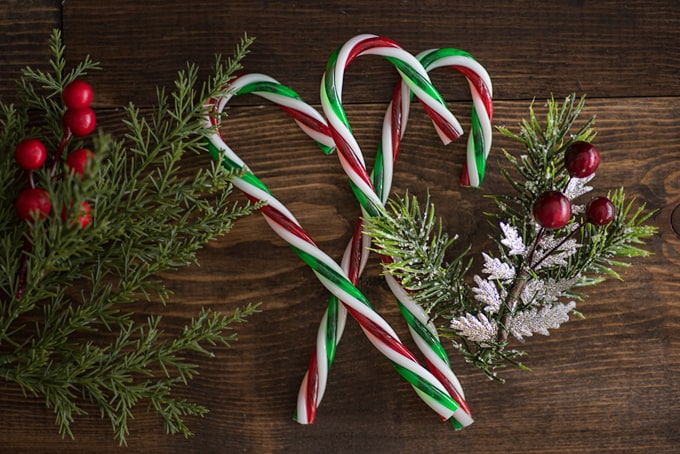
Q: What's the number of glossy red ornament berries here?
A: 9